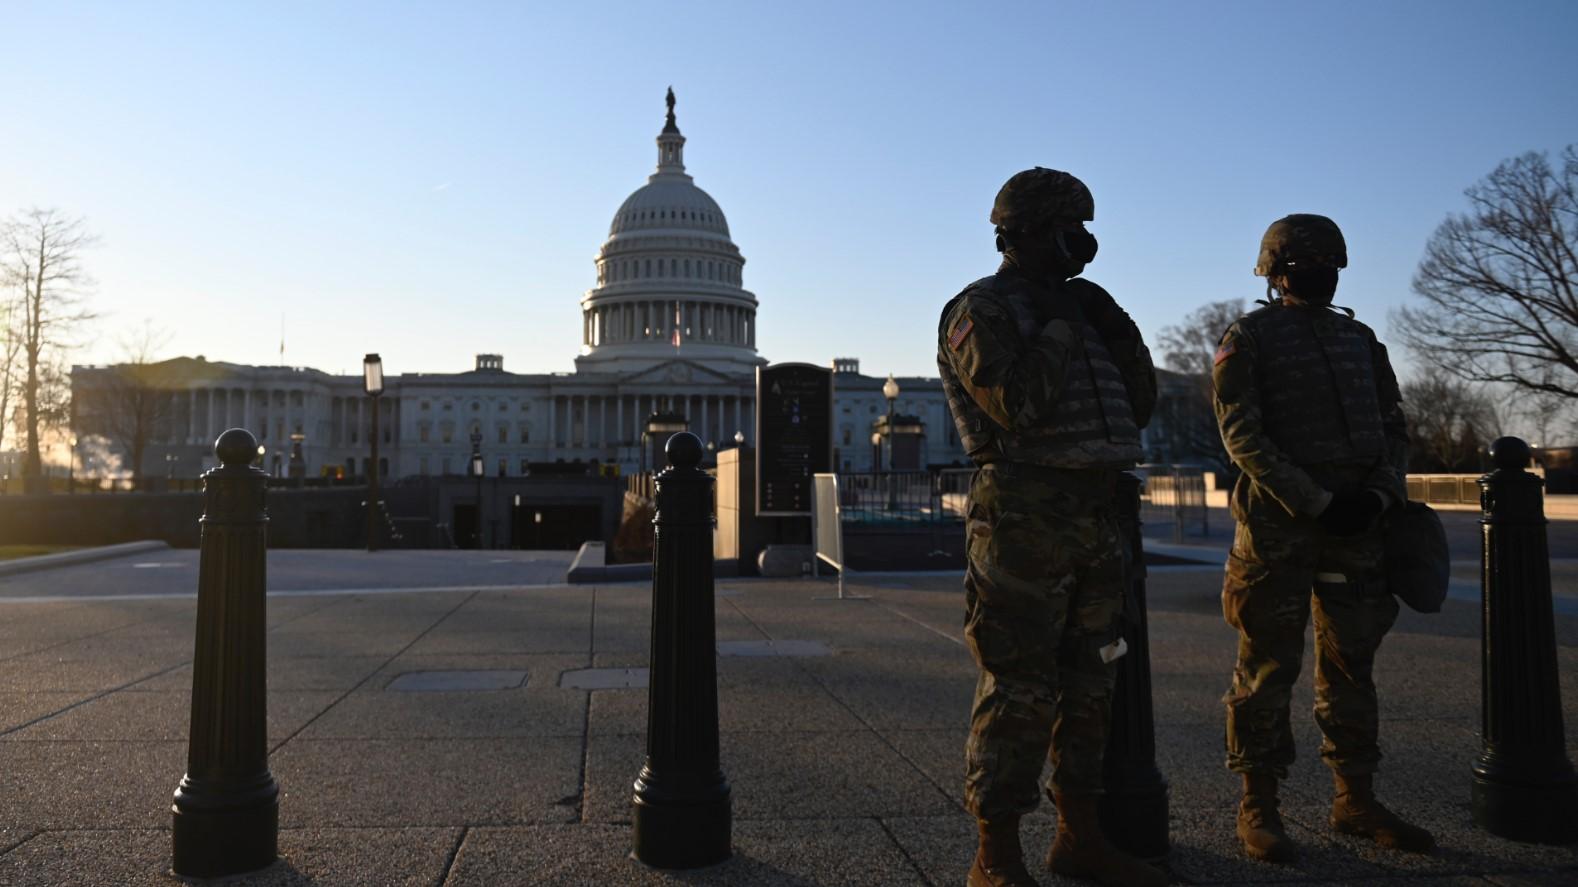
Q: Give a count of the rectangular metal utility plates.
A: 3